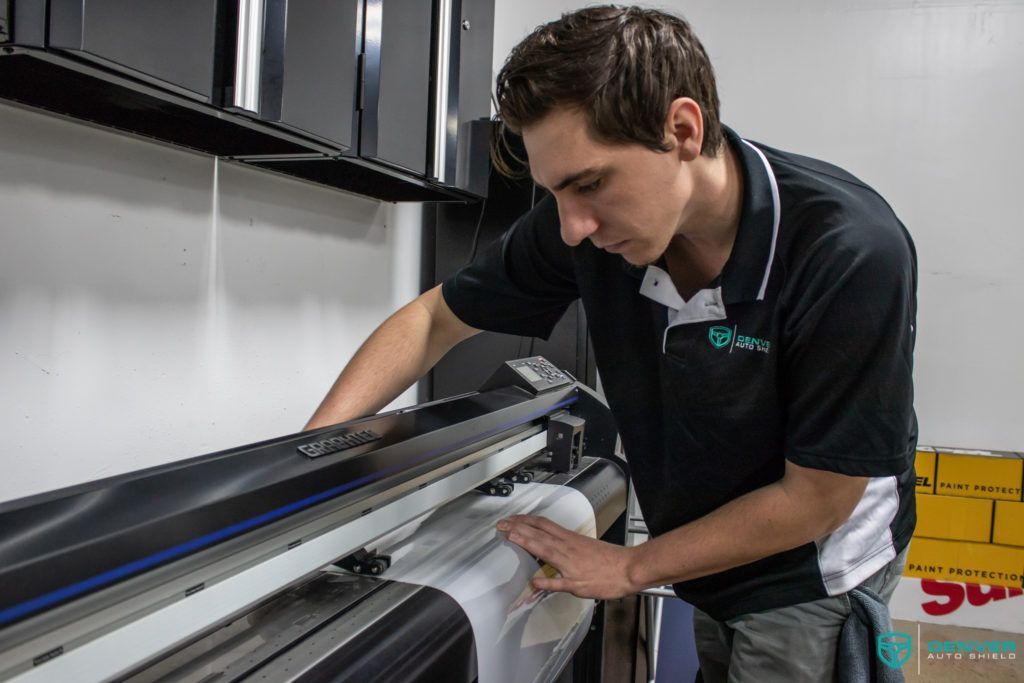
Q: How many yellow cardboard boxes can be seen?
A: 5